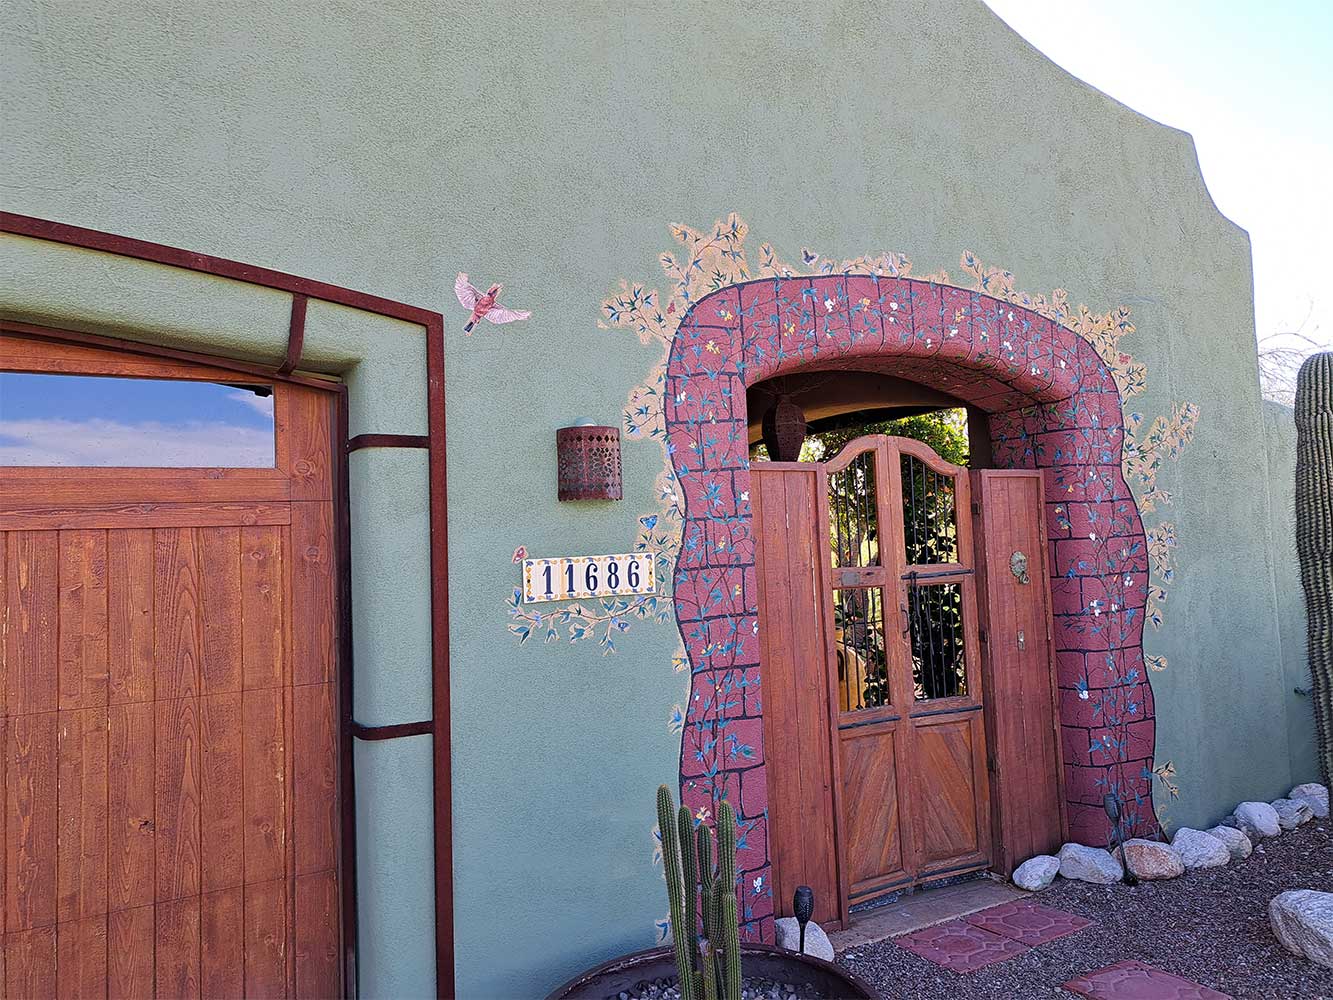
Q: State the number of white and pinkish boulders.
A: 10